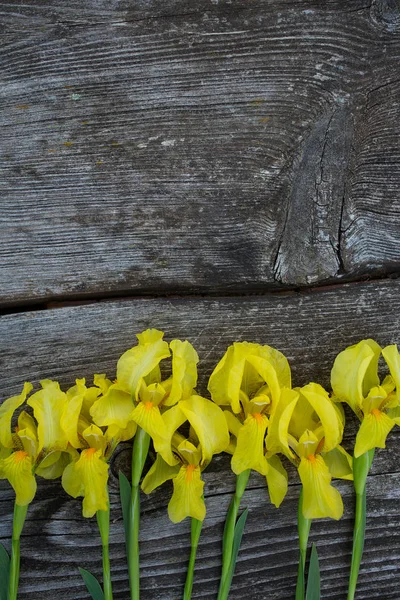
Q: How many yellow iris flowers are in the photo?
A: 7